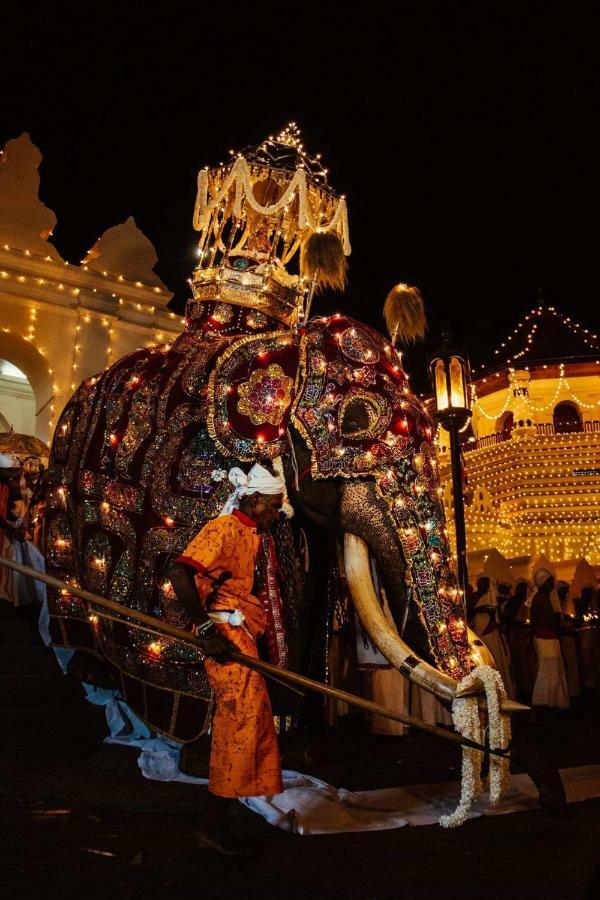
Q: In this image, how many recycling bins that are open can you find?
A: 0